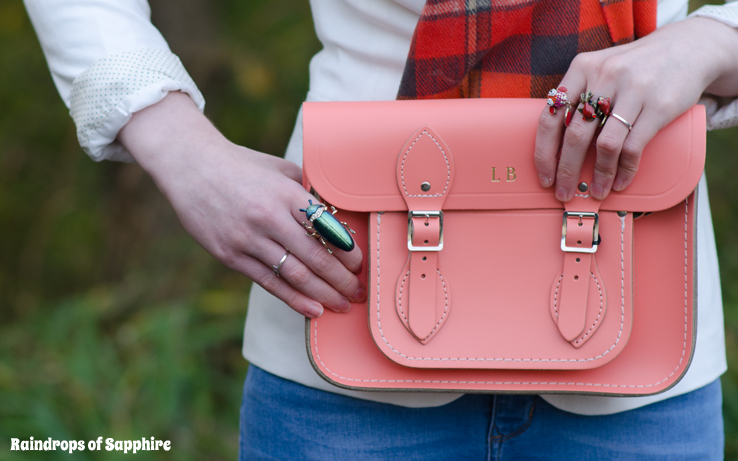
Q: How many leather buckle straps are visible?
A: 2